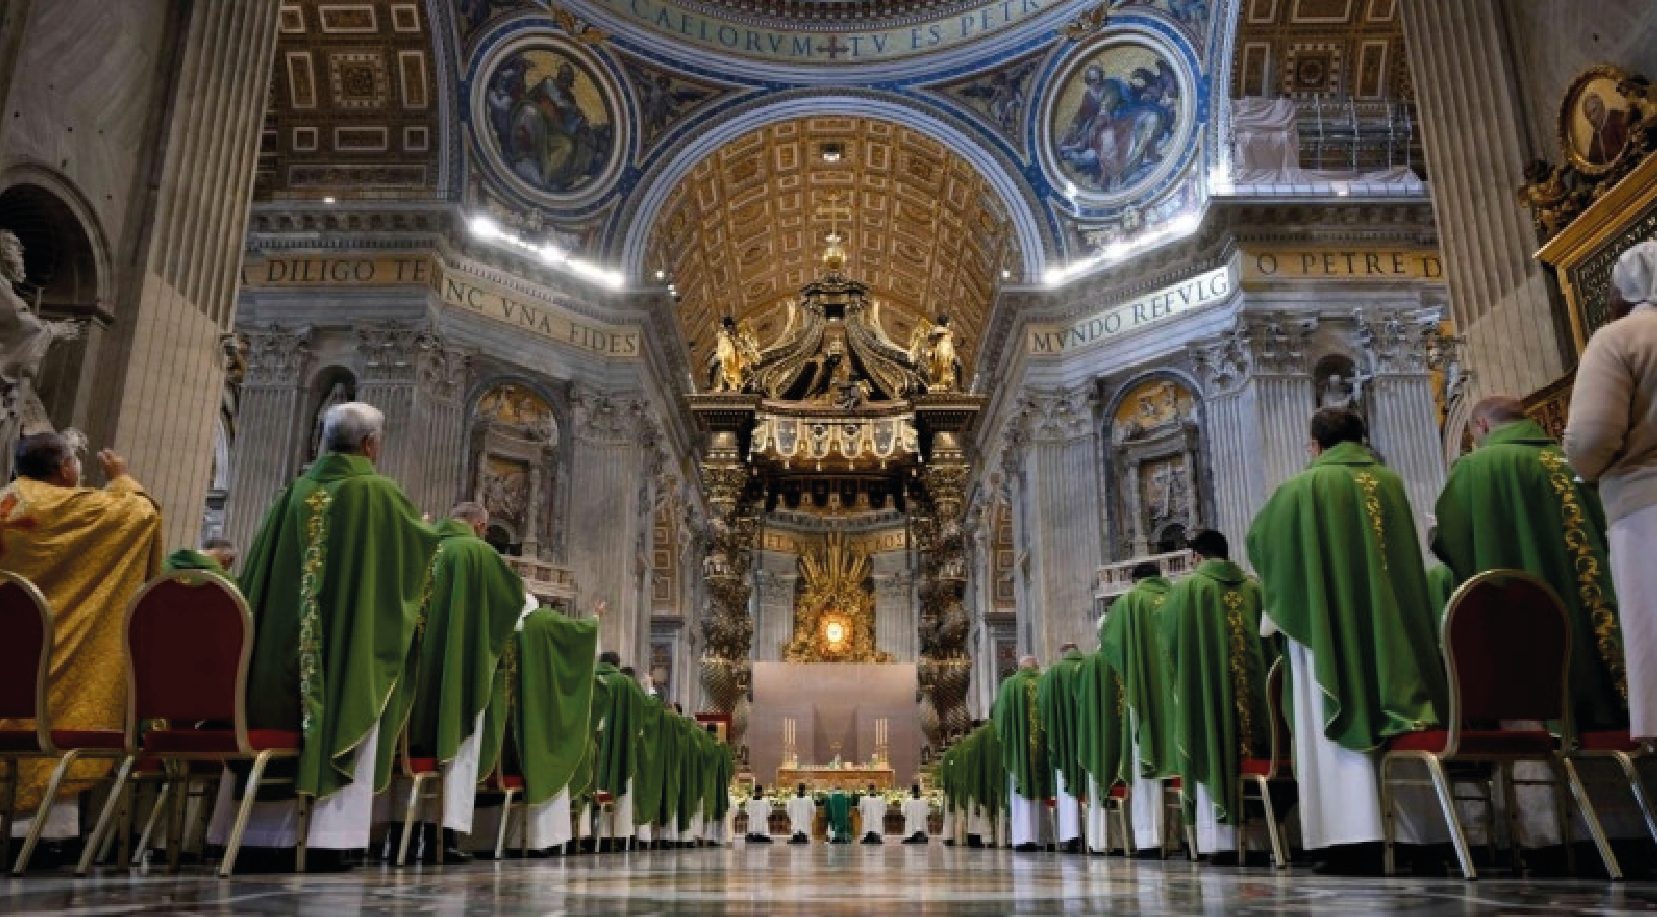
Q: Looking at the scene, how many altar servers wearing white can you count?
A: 4